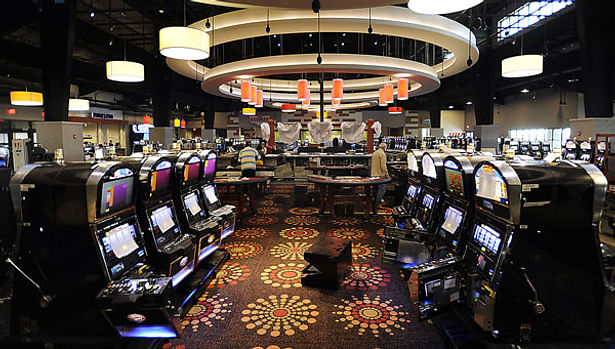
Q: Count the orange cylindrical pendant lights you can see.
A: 10